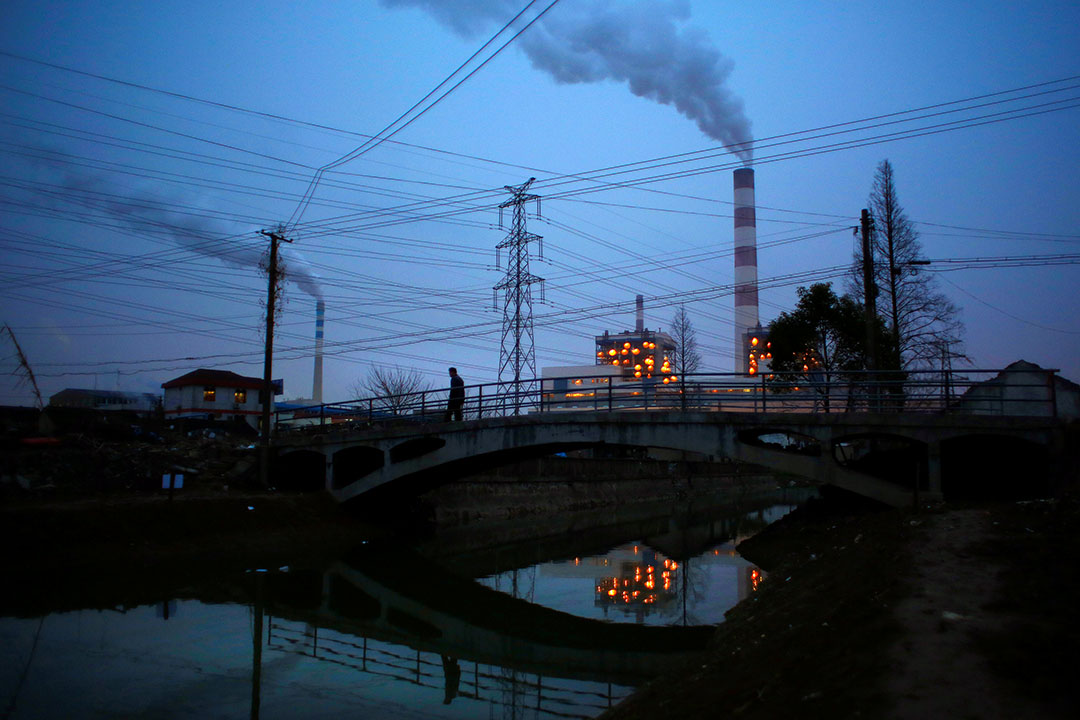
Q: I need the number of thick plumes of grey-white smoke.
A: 2